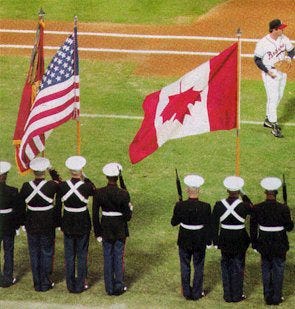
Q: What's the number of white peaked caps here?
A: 7